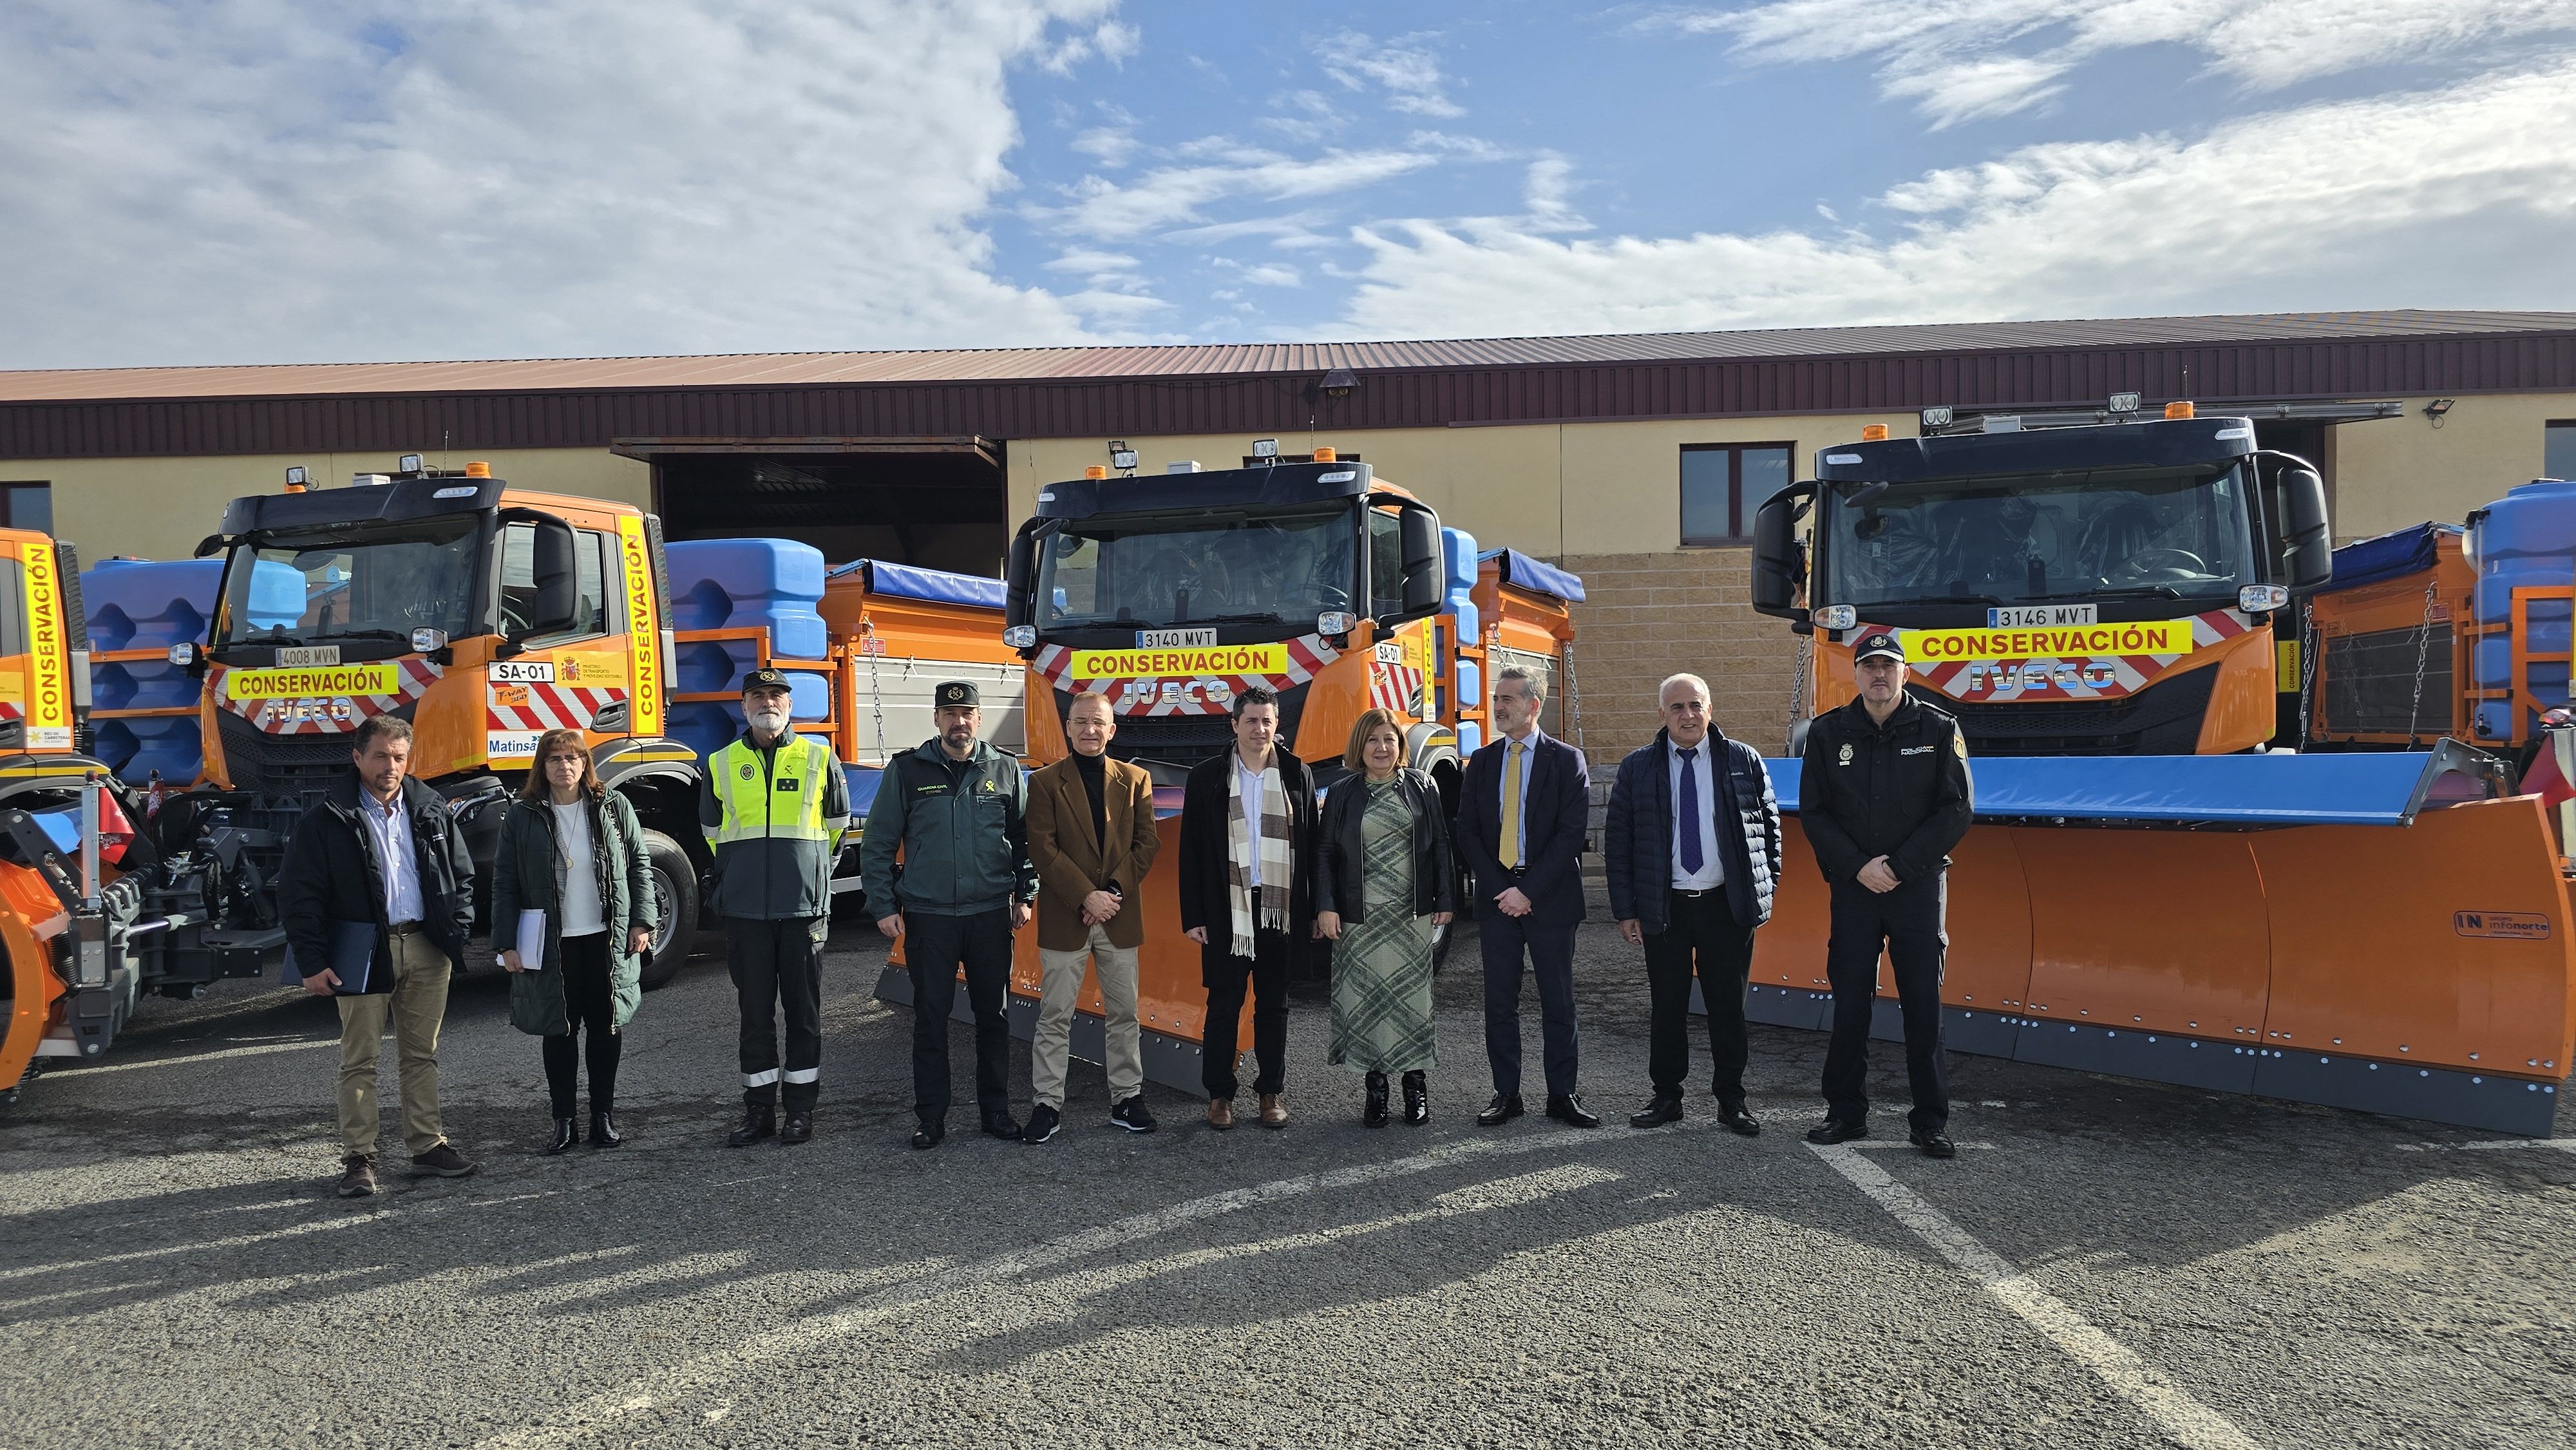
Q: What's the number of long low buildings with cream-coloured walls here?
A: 1